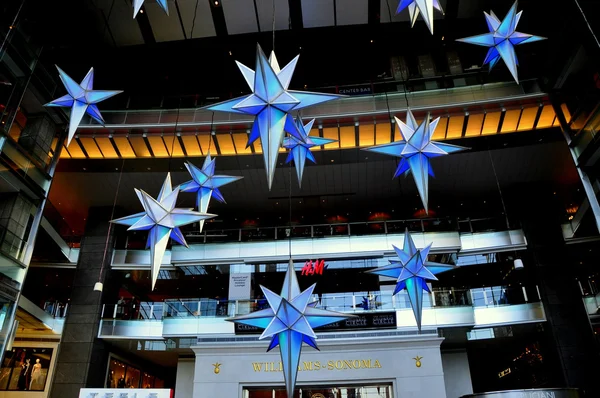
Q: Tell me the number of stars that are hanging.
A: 11